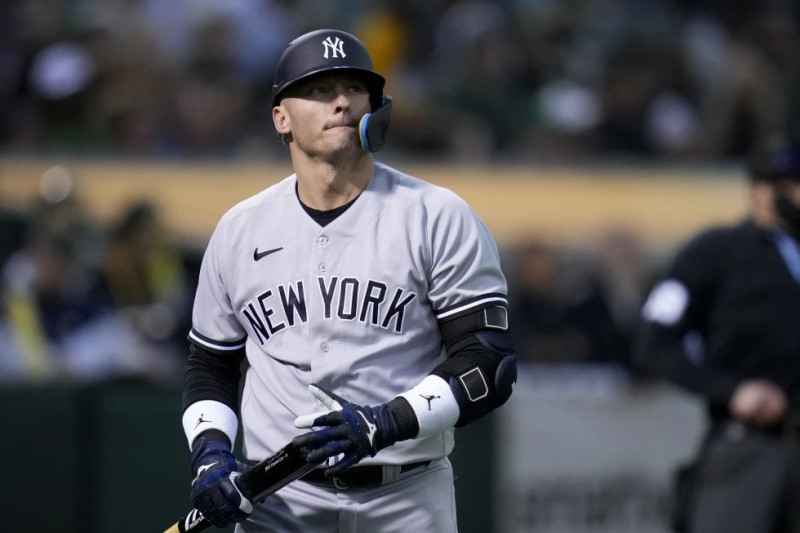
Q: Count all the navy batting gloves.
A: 2